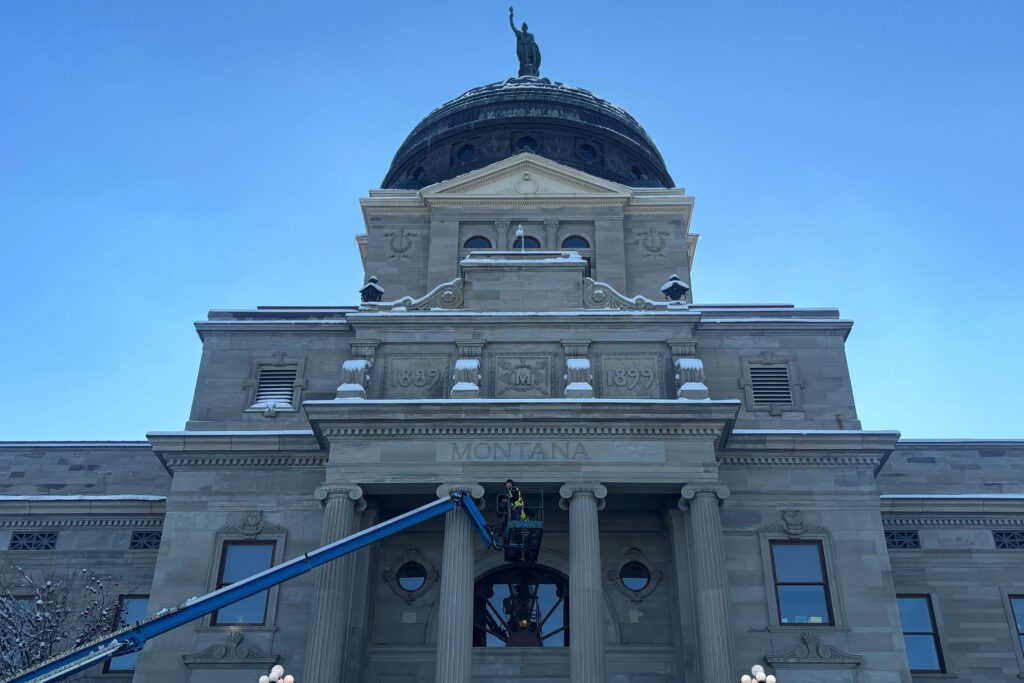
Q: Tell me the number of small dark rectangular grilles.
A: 4